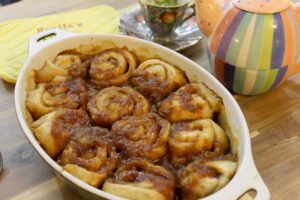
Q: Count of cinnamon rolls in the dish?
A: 12